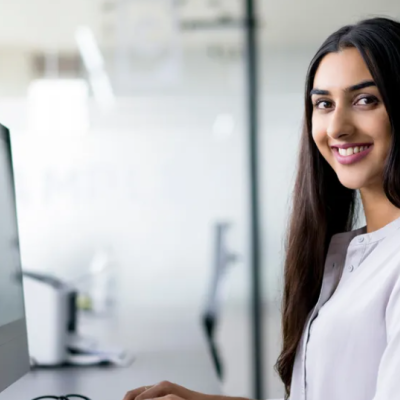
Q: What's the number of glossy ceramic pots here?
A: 0